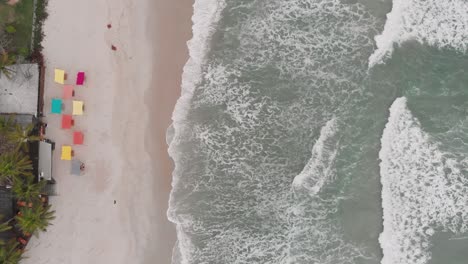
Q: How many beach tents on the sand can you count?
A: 9